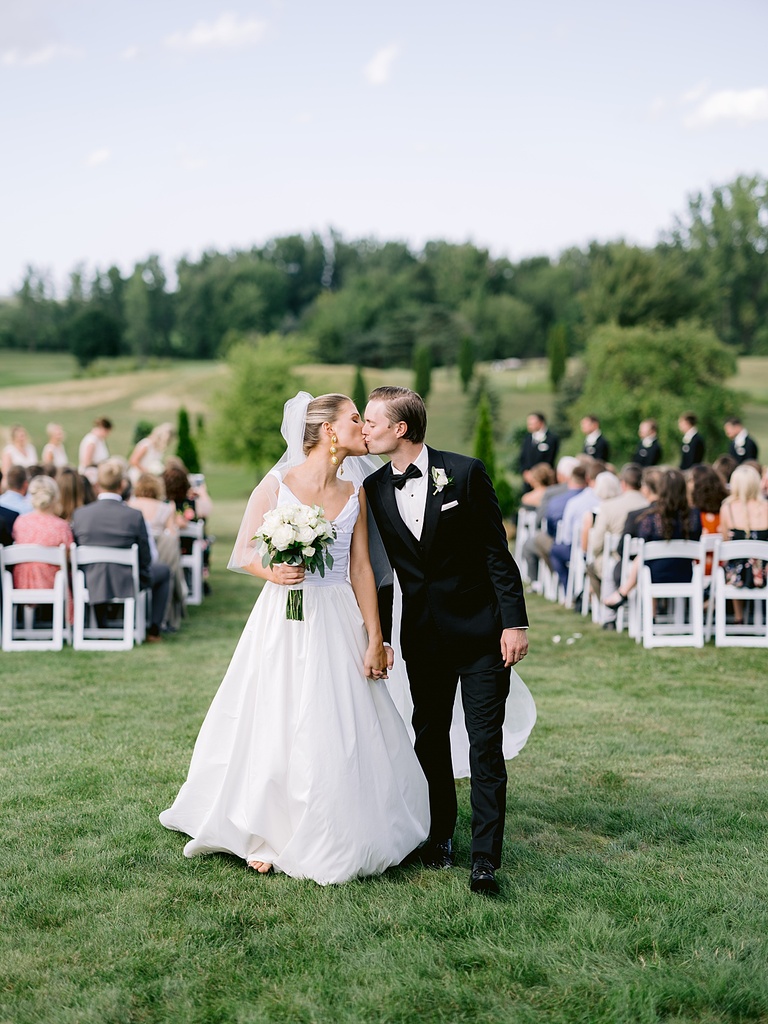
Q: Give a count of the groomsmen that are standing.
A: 5